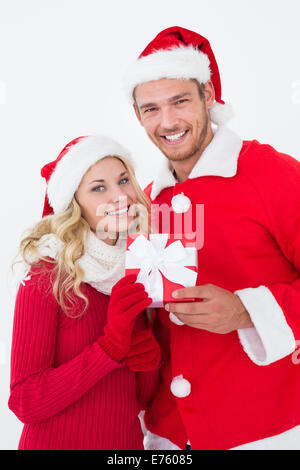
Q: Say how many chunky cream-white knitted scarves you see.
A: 1